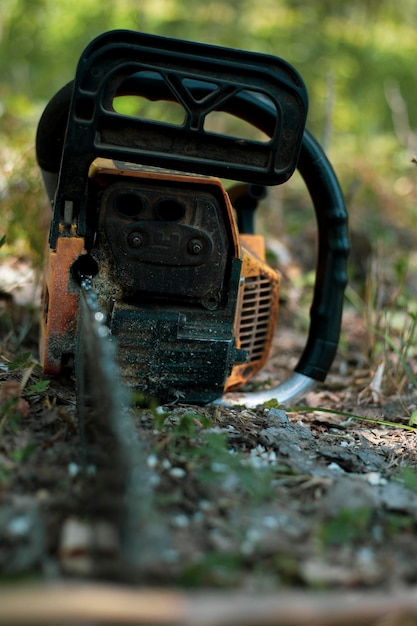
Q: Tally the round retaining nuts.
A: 2